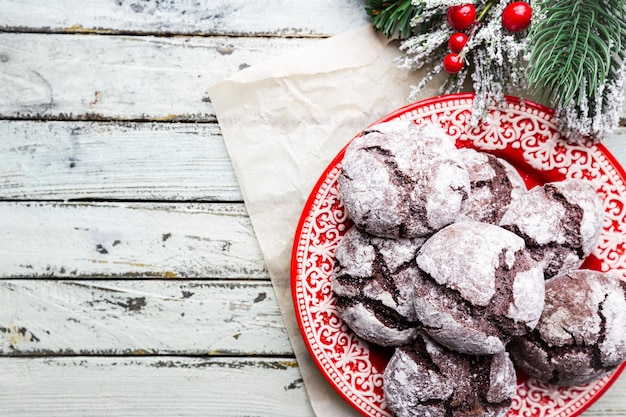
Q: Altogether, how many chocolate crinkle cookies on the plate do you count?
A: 7